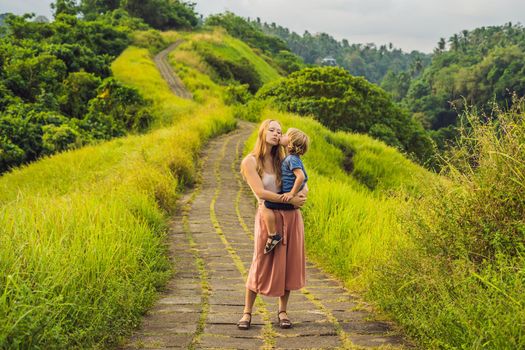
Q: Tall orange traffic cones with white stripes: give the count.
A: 0